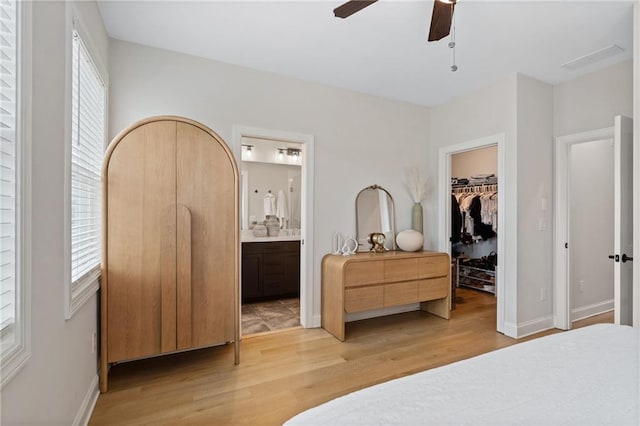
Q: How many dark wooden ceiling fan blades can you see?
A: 2